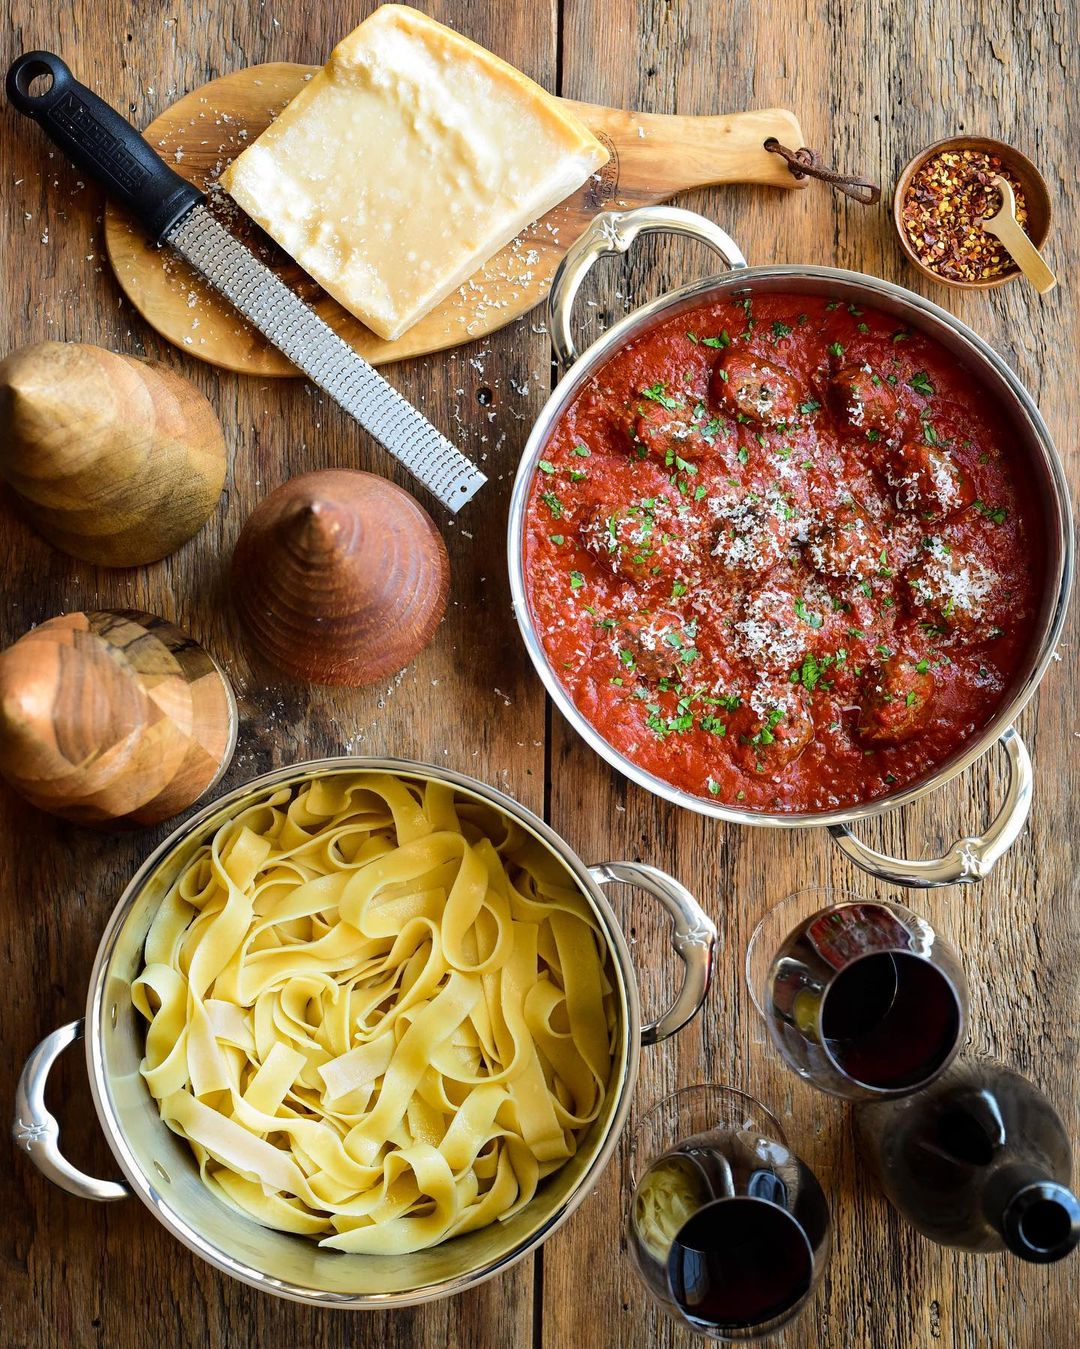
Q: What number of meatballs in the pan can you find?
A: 12